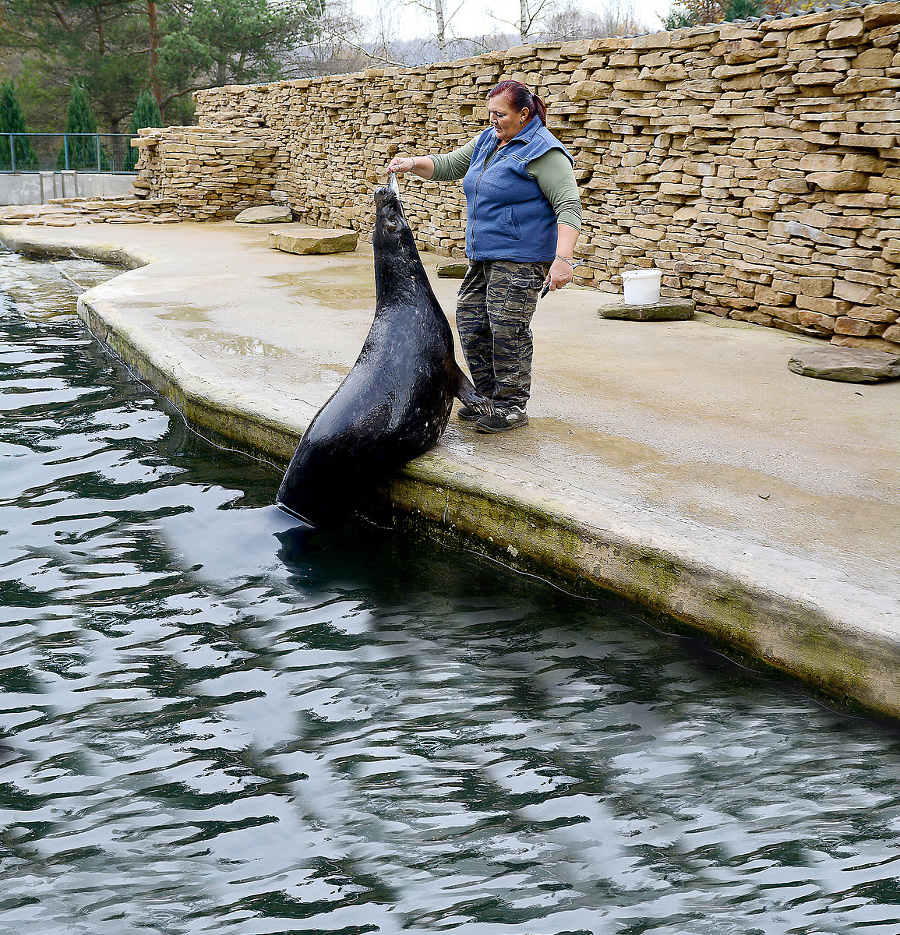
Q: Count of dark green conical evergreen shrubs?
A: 3